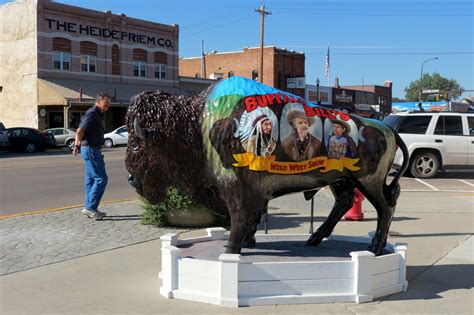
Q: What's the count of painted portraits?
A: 3